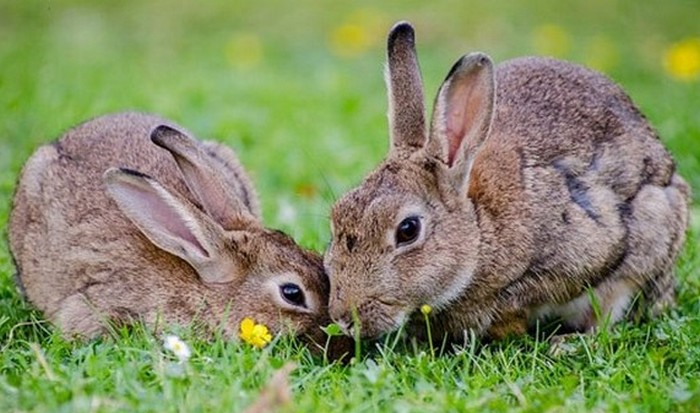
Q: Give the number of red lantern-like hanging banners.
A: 0